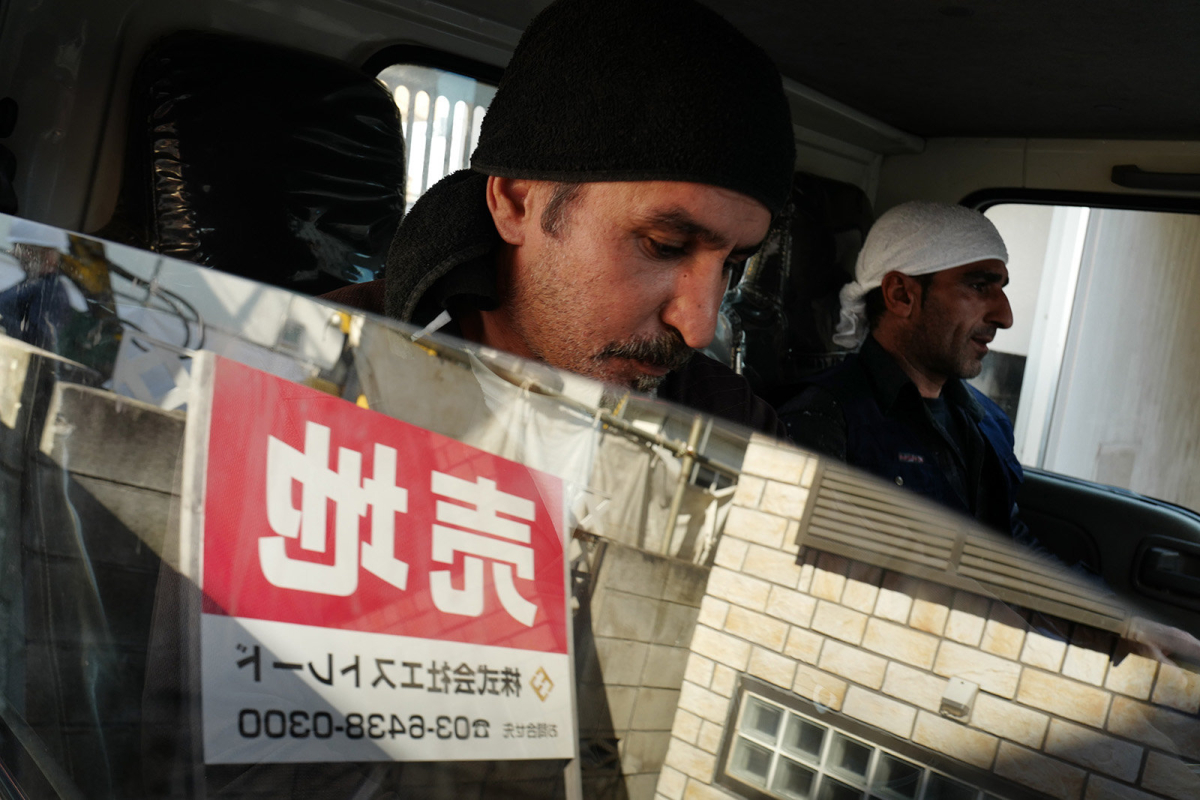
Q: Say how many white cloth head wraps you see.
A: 1